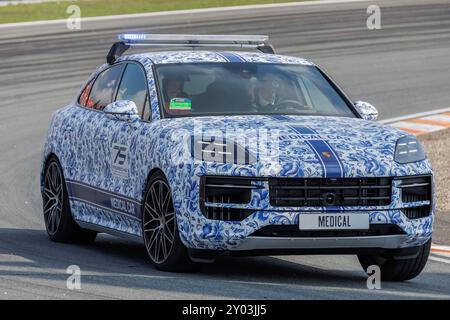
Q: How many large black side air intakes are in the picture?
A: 2